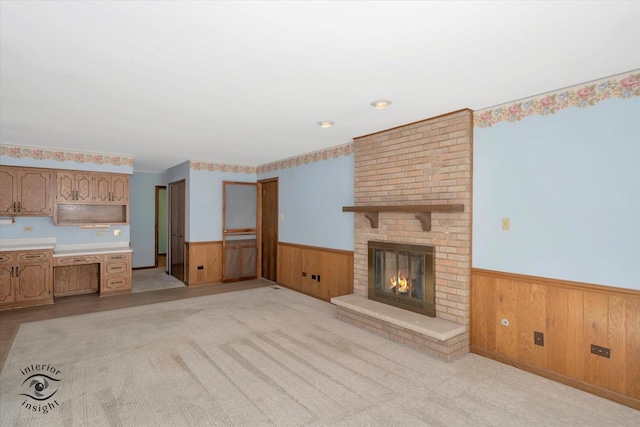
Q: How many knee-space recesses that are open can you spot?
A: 1